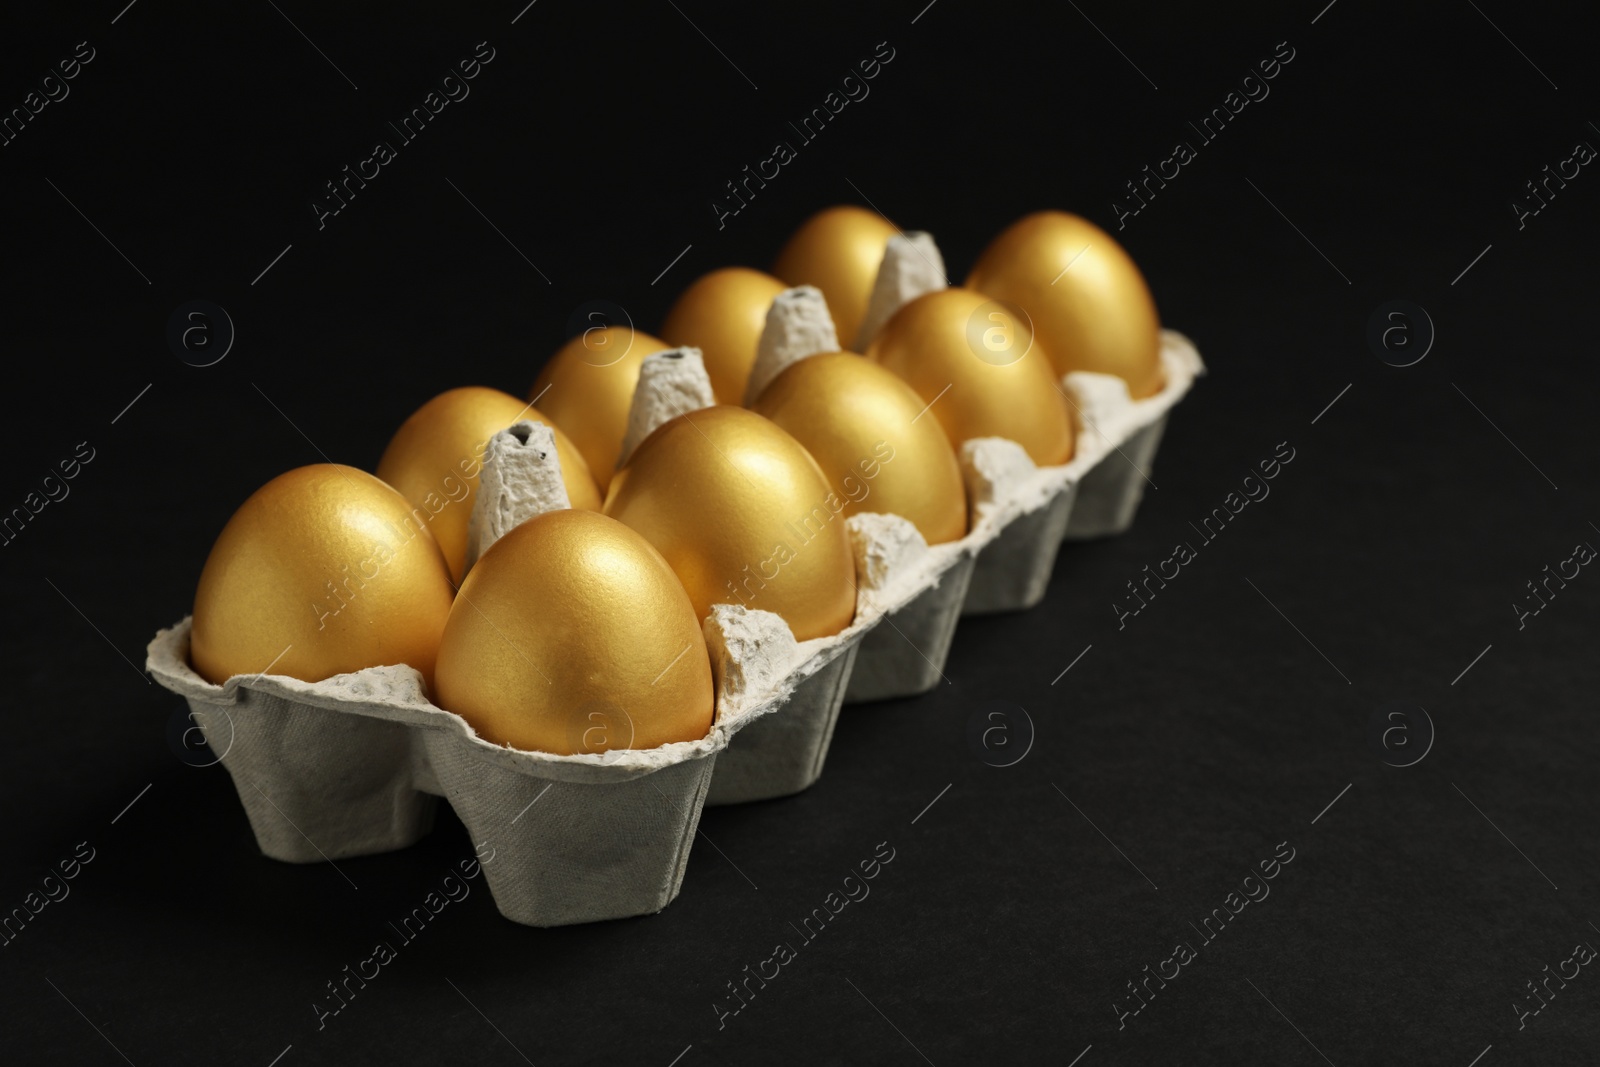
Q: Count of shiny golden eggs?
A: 10